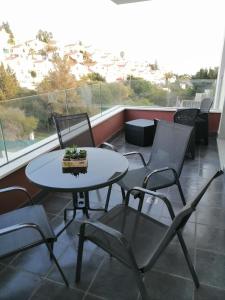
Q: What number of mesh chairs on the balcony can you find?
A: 4